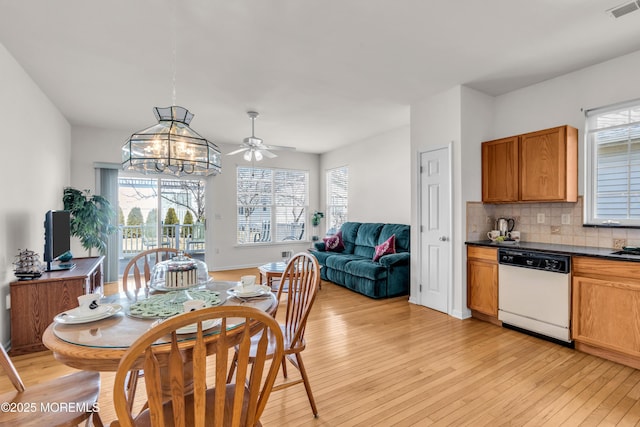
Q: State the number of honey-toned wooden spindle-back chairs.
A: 4